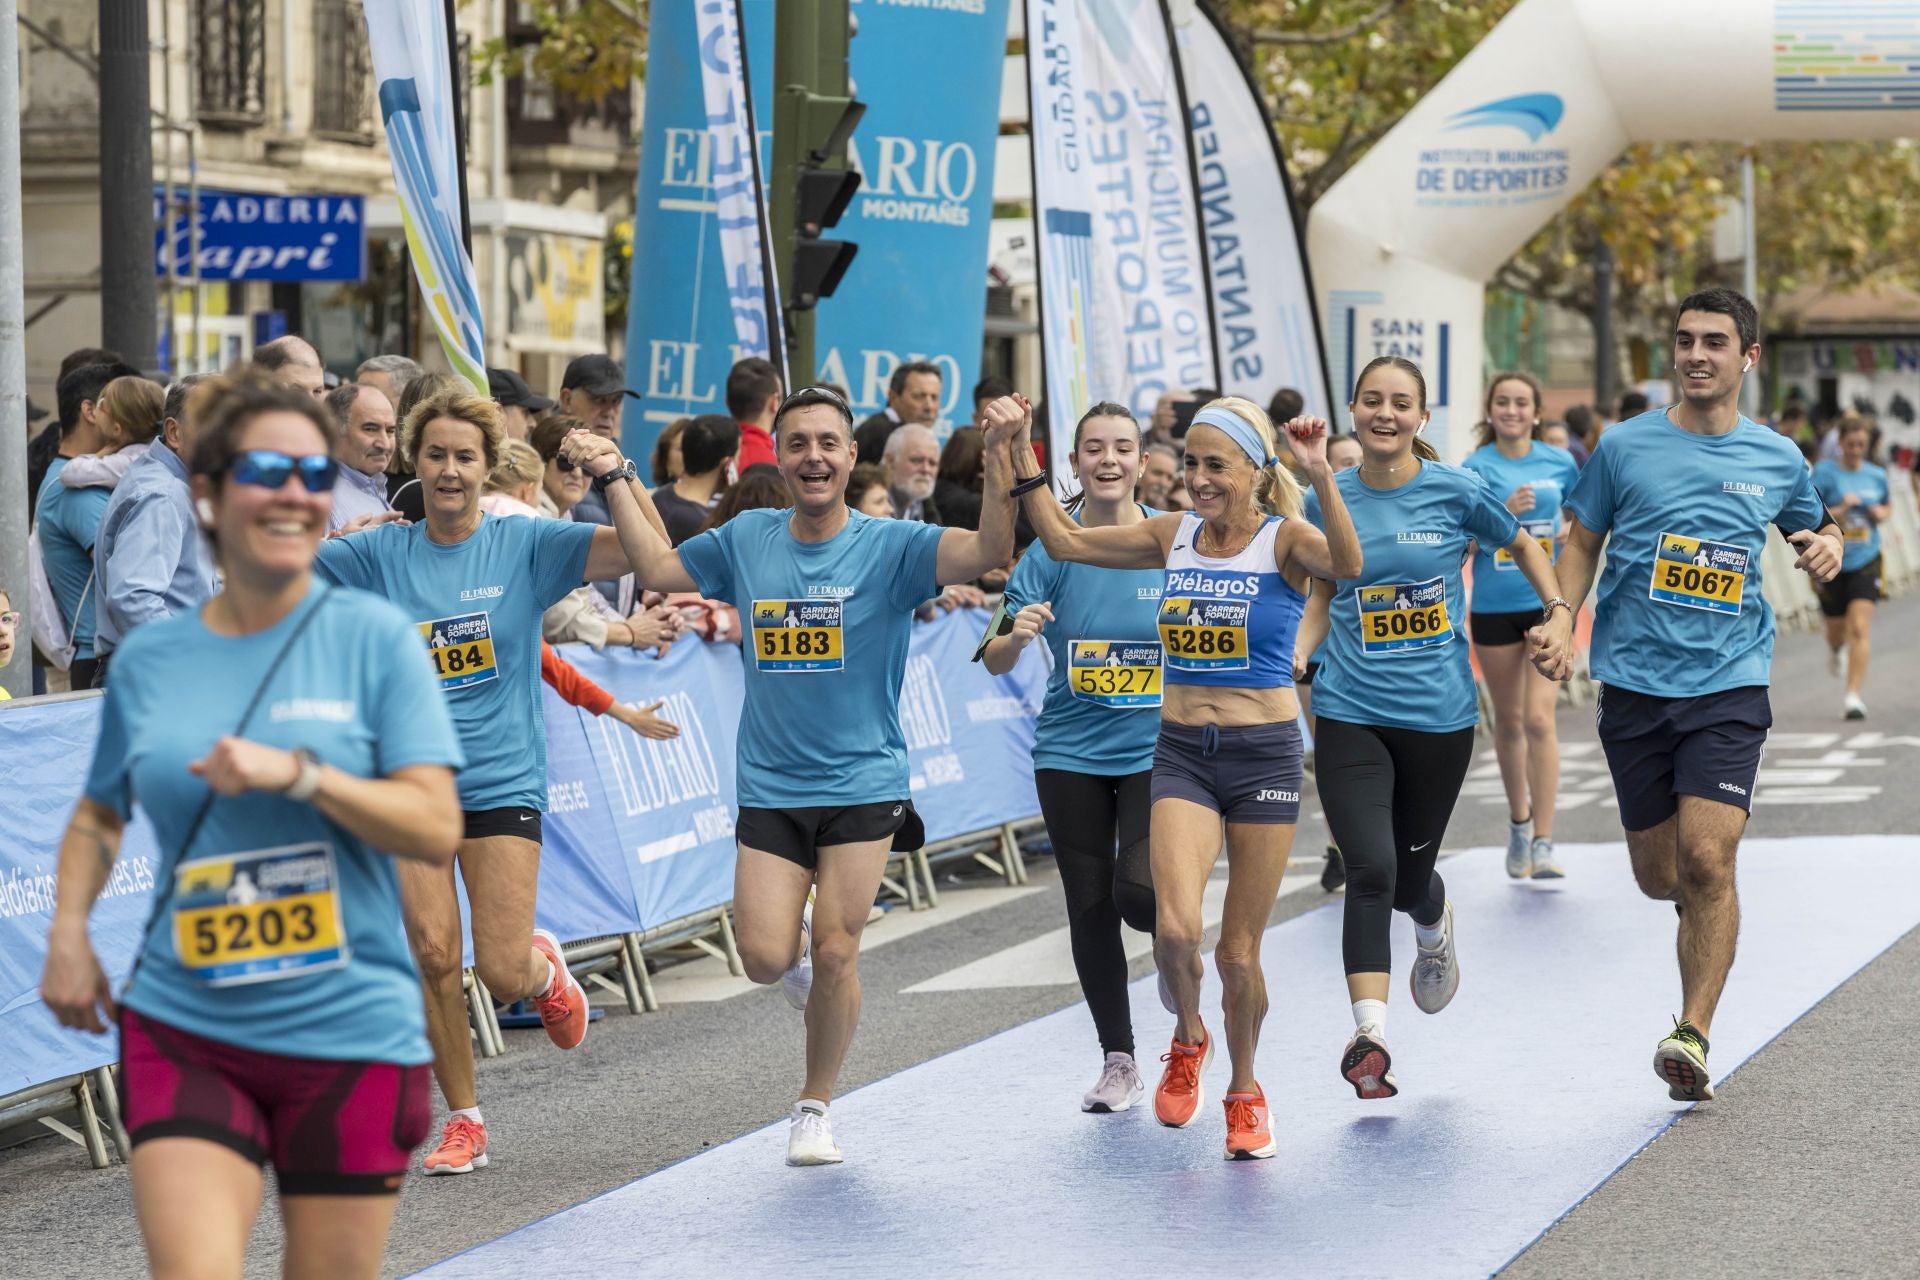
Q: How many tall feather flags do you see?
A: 5